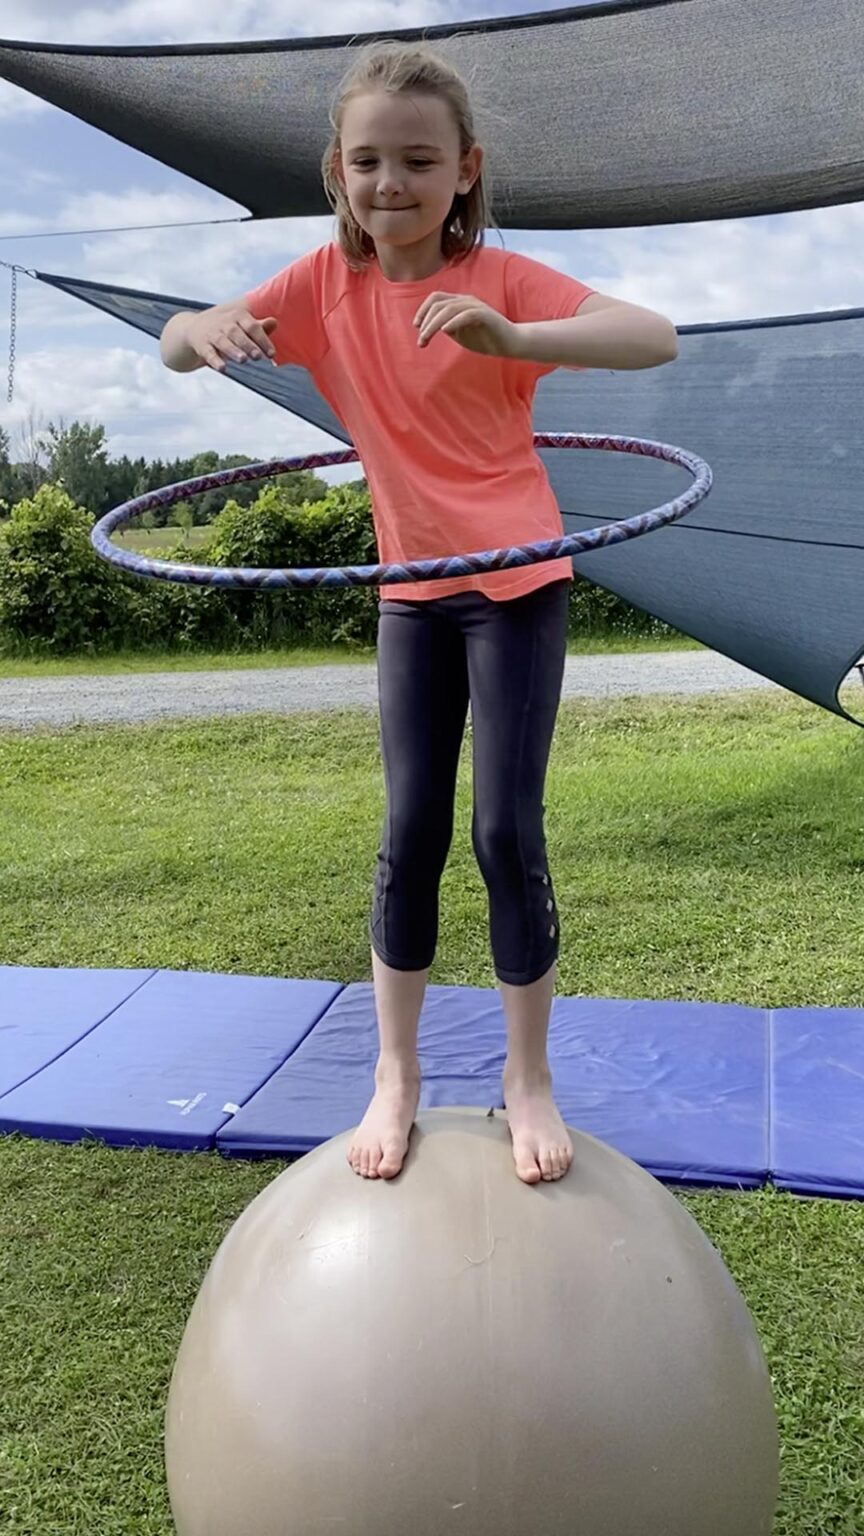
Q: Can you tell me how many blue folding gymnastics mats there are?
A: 2